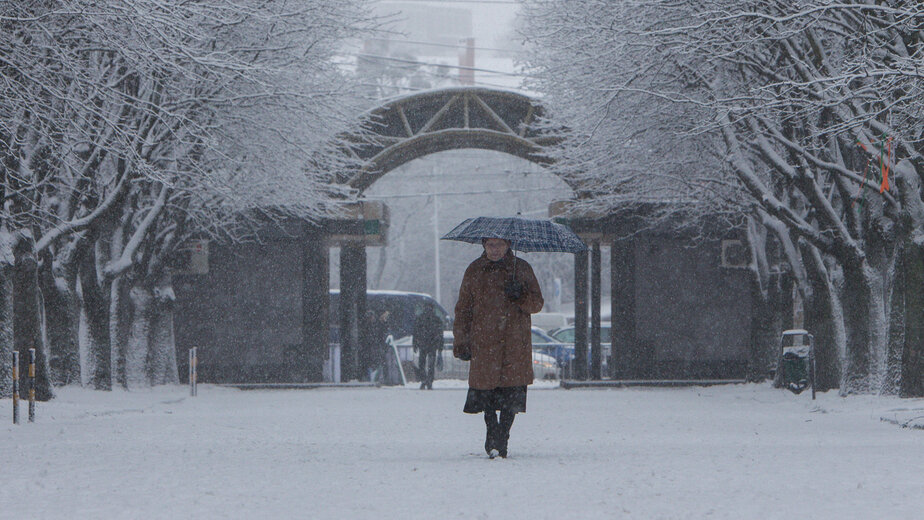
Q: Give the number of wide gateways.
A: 1